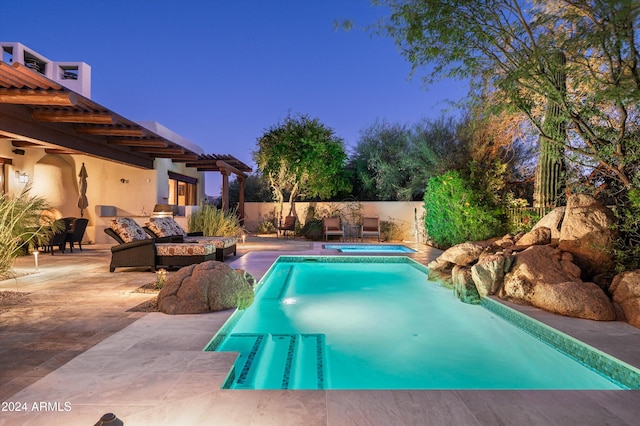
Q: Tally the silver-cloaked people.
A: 0